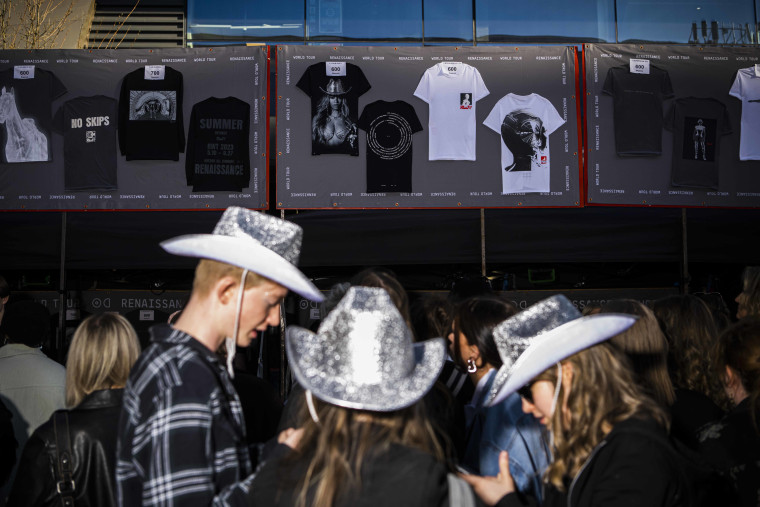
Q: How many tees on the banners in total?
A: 11